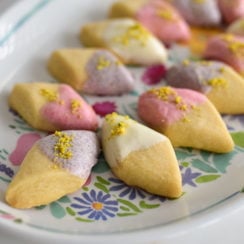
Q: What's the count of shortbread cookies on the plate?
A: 12